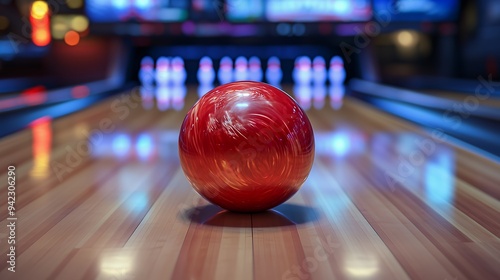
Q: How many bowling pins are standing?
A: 11